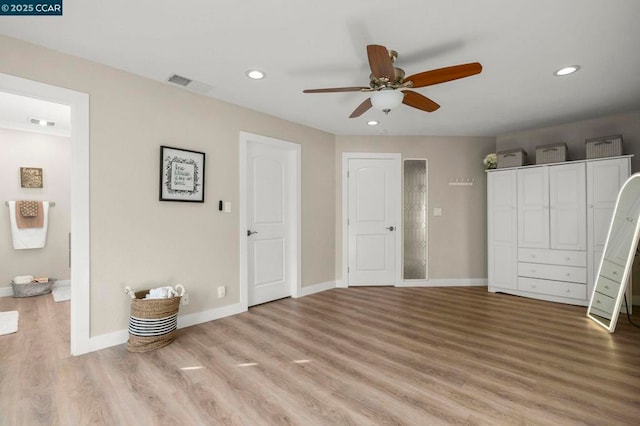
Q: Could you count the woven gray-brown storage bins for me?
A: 3